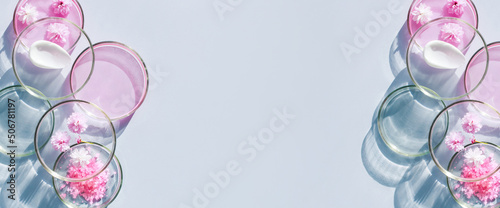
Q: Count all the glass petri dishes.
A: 12